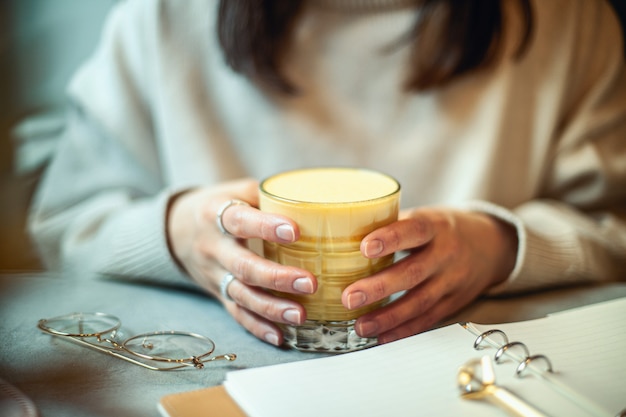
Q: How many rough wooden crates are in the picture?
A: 0